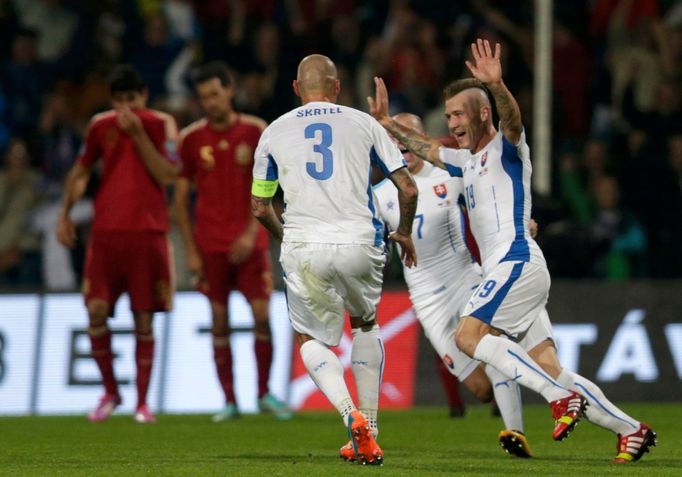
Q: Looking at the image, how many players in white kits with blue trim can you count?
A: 3